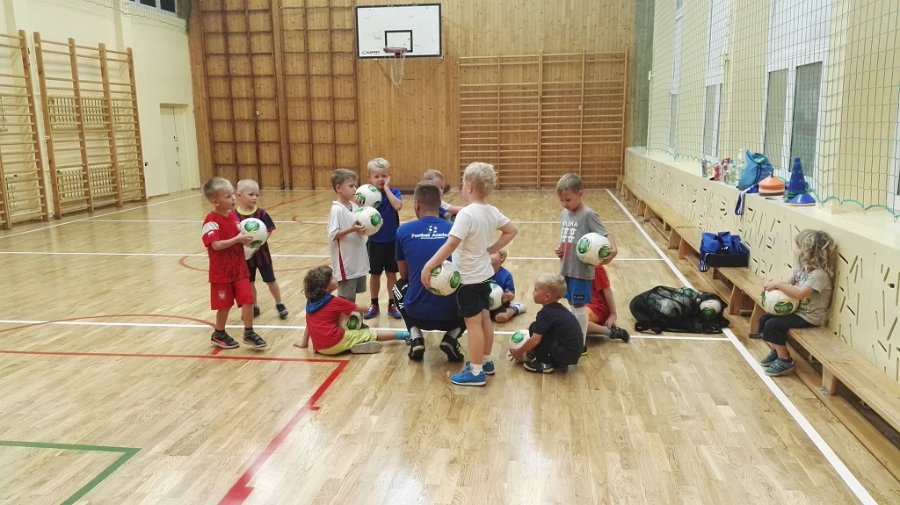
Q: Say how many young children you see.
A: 12